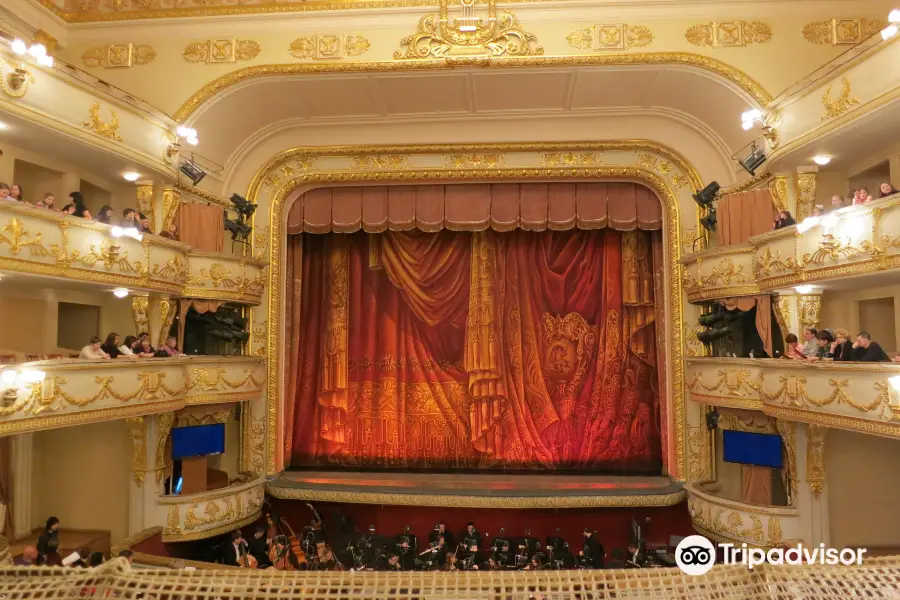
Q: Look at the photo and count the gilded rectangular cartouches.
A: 6